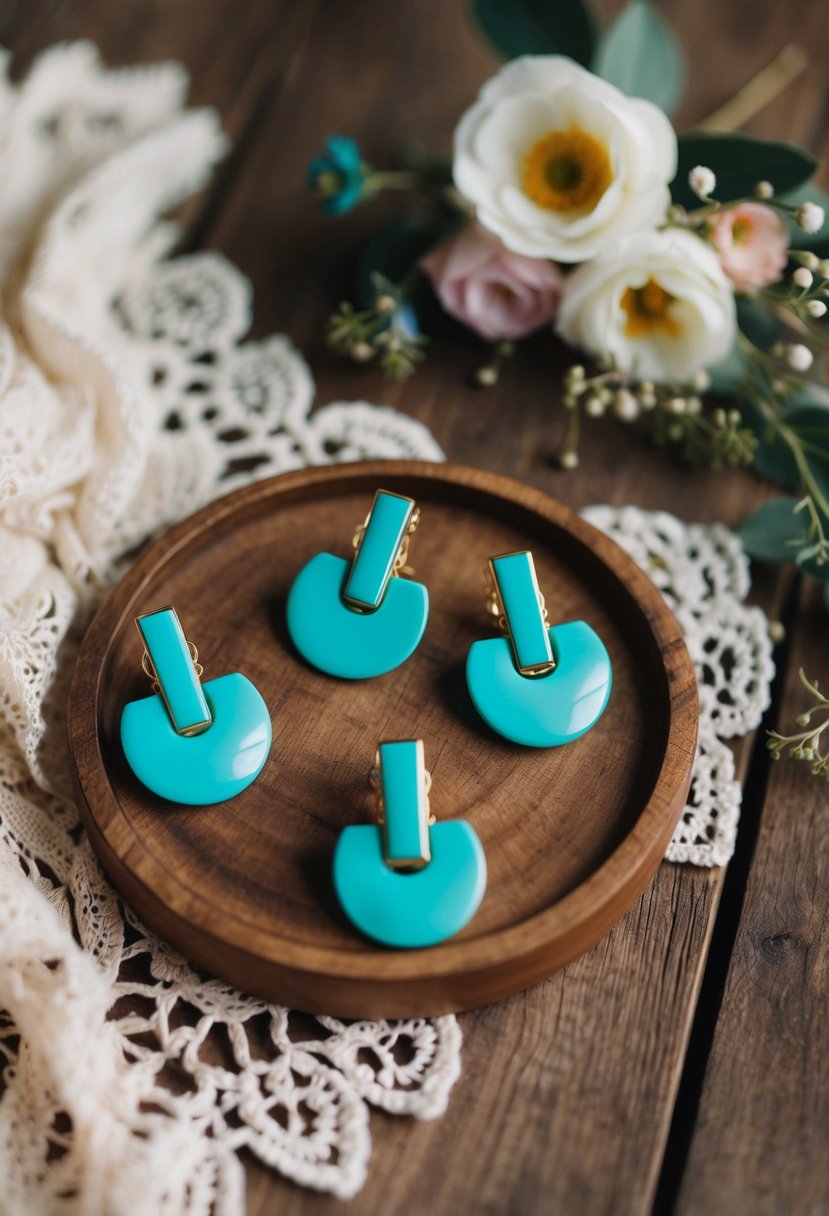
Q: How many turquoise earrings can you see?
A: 4